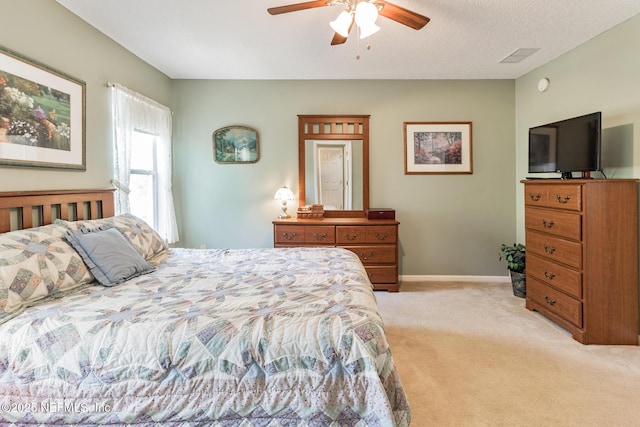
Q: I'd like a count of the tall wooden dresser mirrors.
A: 1